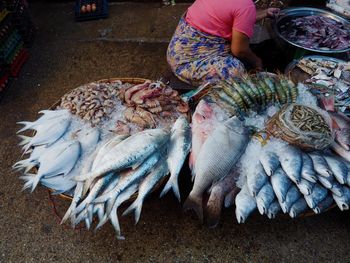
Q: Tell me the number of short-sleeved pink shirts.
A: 1